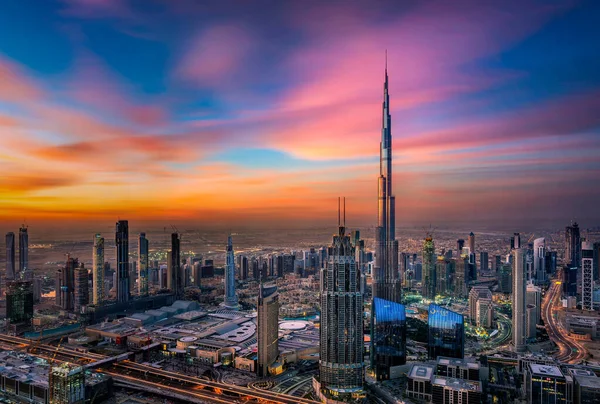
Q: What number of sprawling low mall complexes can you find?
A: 1